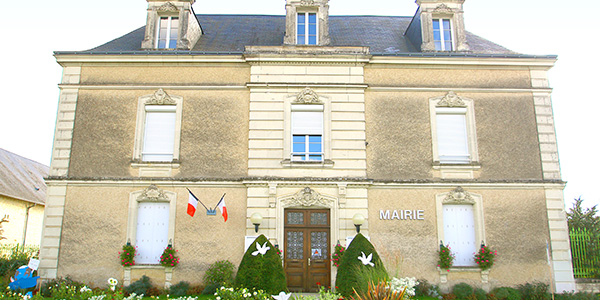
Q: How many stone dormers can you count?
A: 3